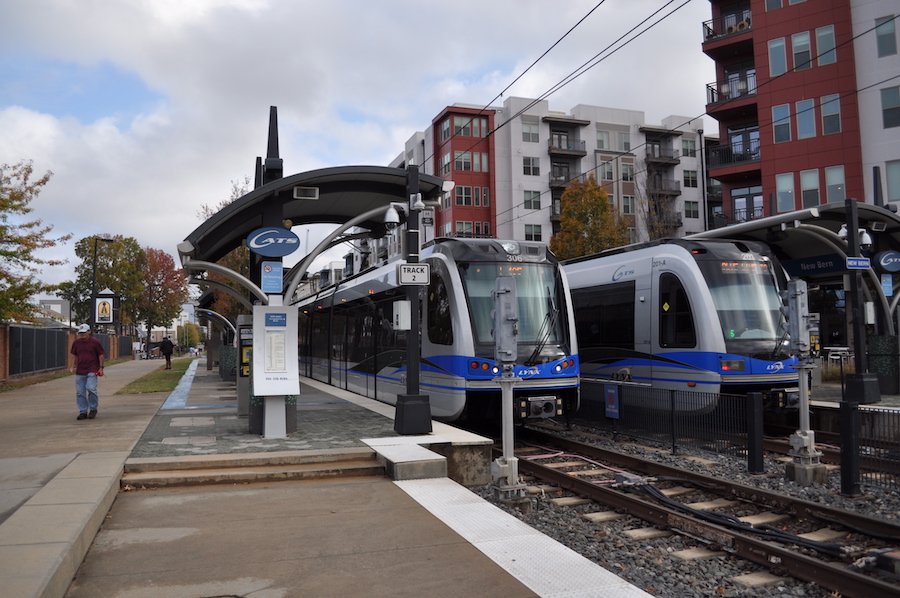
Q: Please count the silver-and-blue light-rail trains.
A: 2